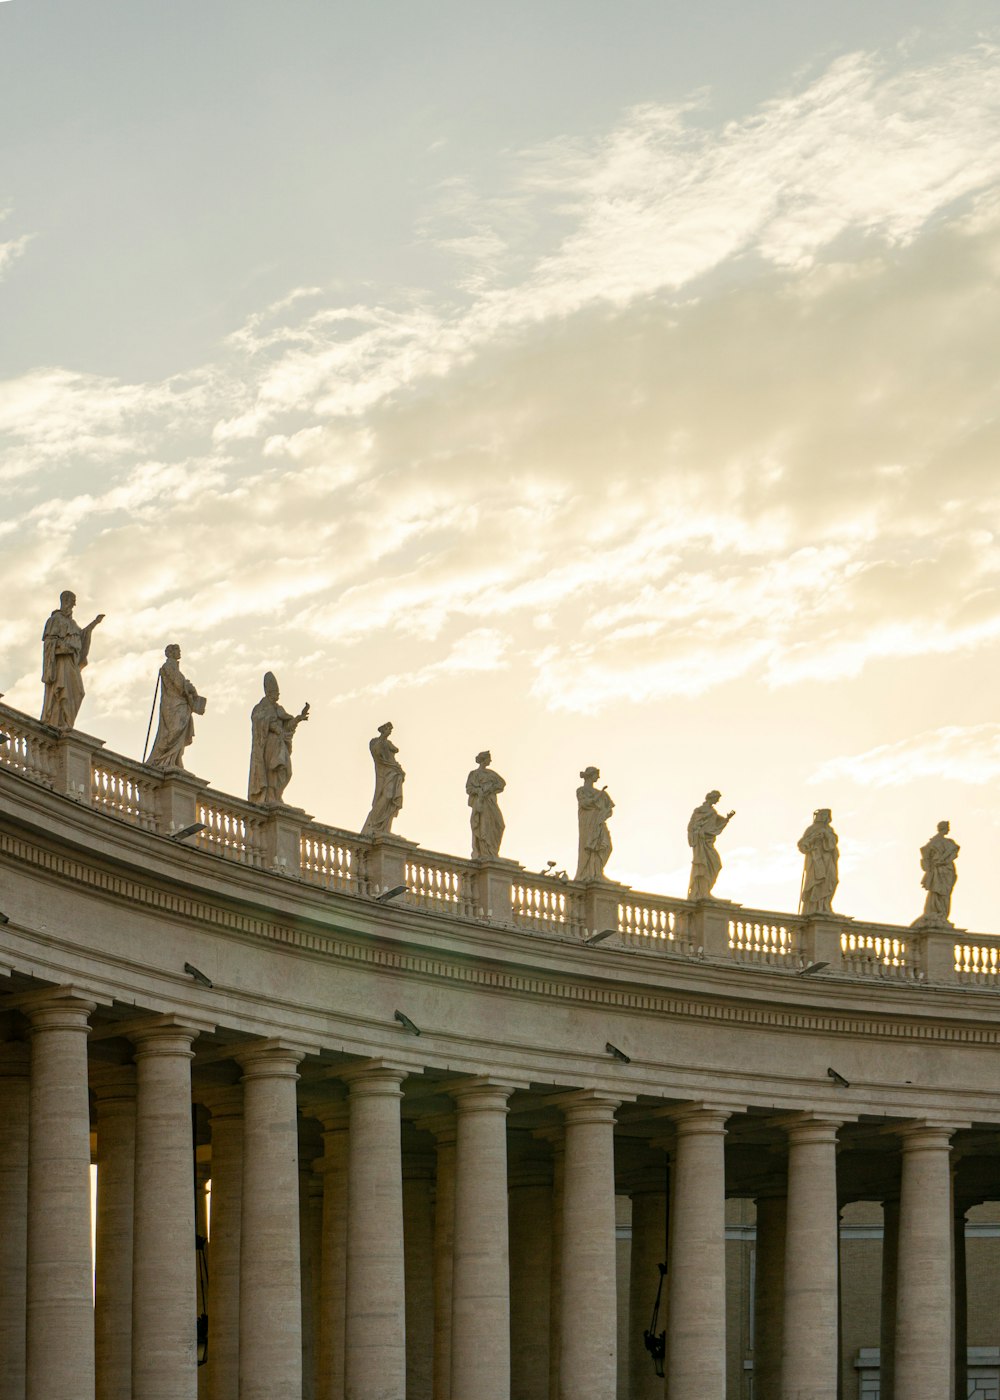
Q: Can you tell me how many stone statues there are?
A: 9